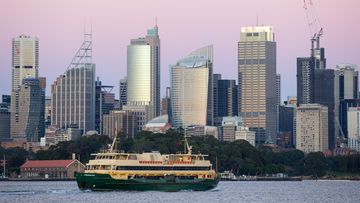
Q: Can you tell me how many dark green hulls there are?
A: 1